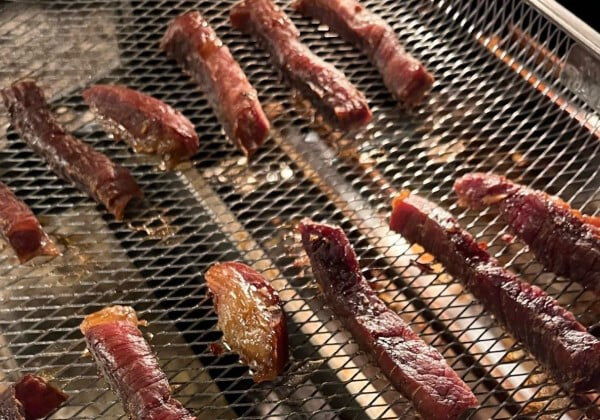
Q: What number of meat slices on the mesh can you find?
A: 12